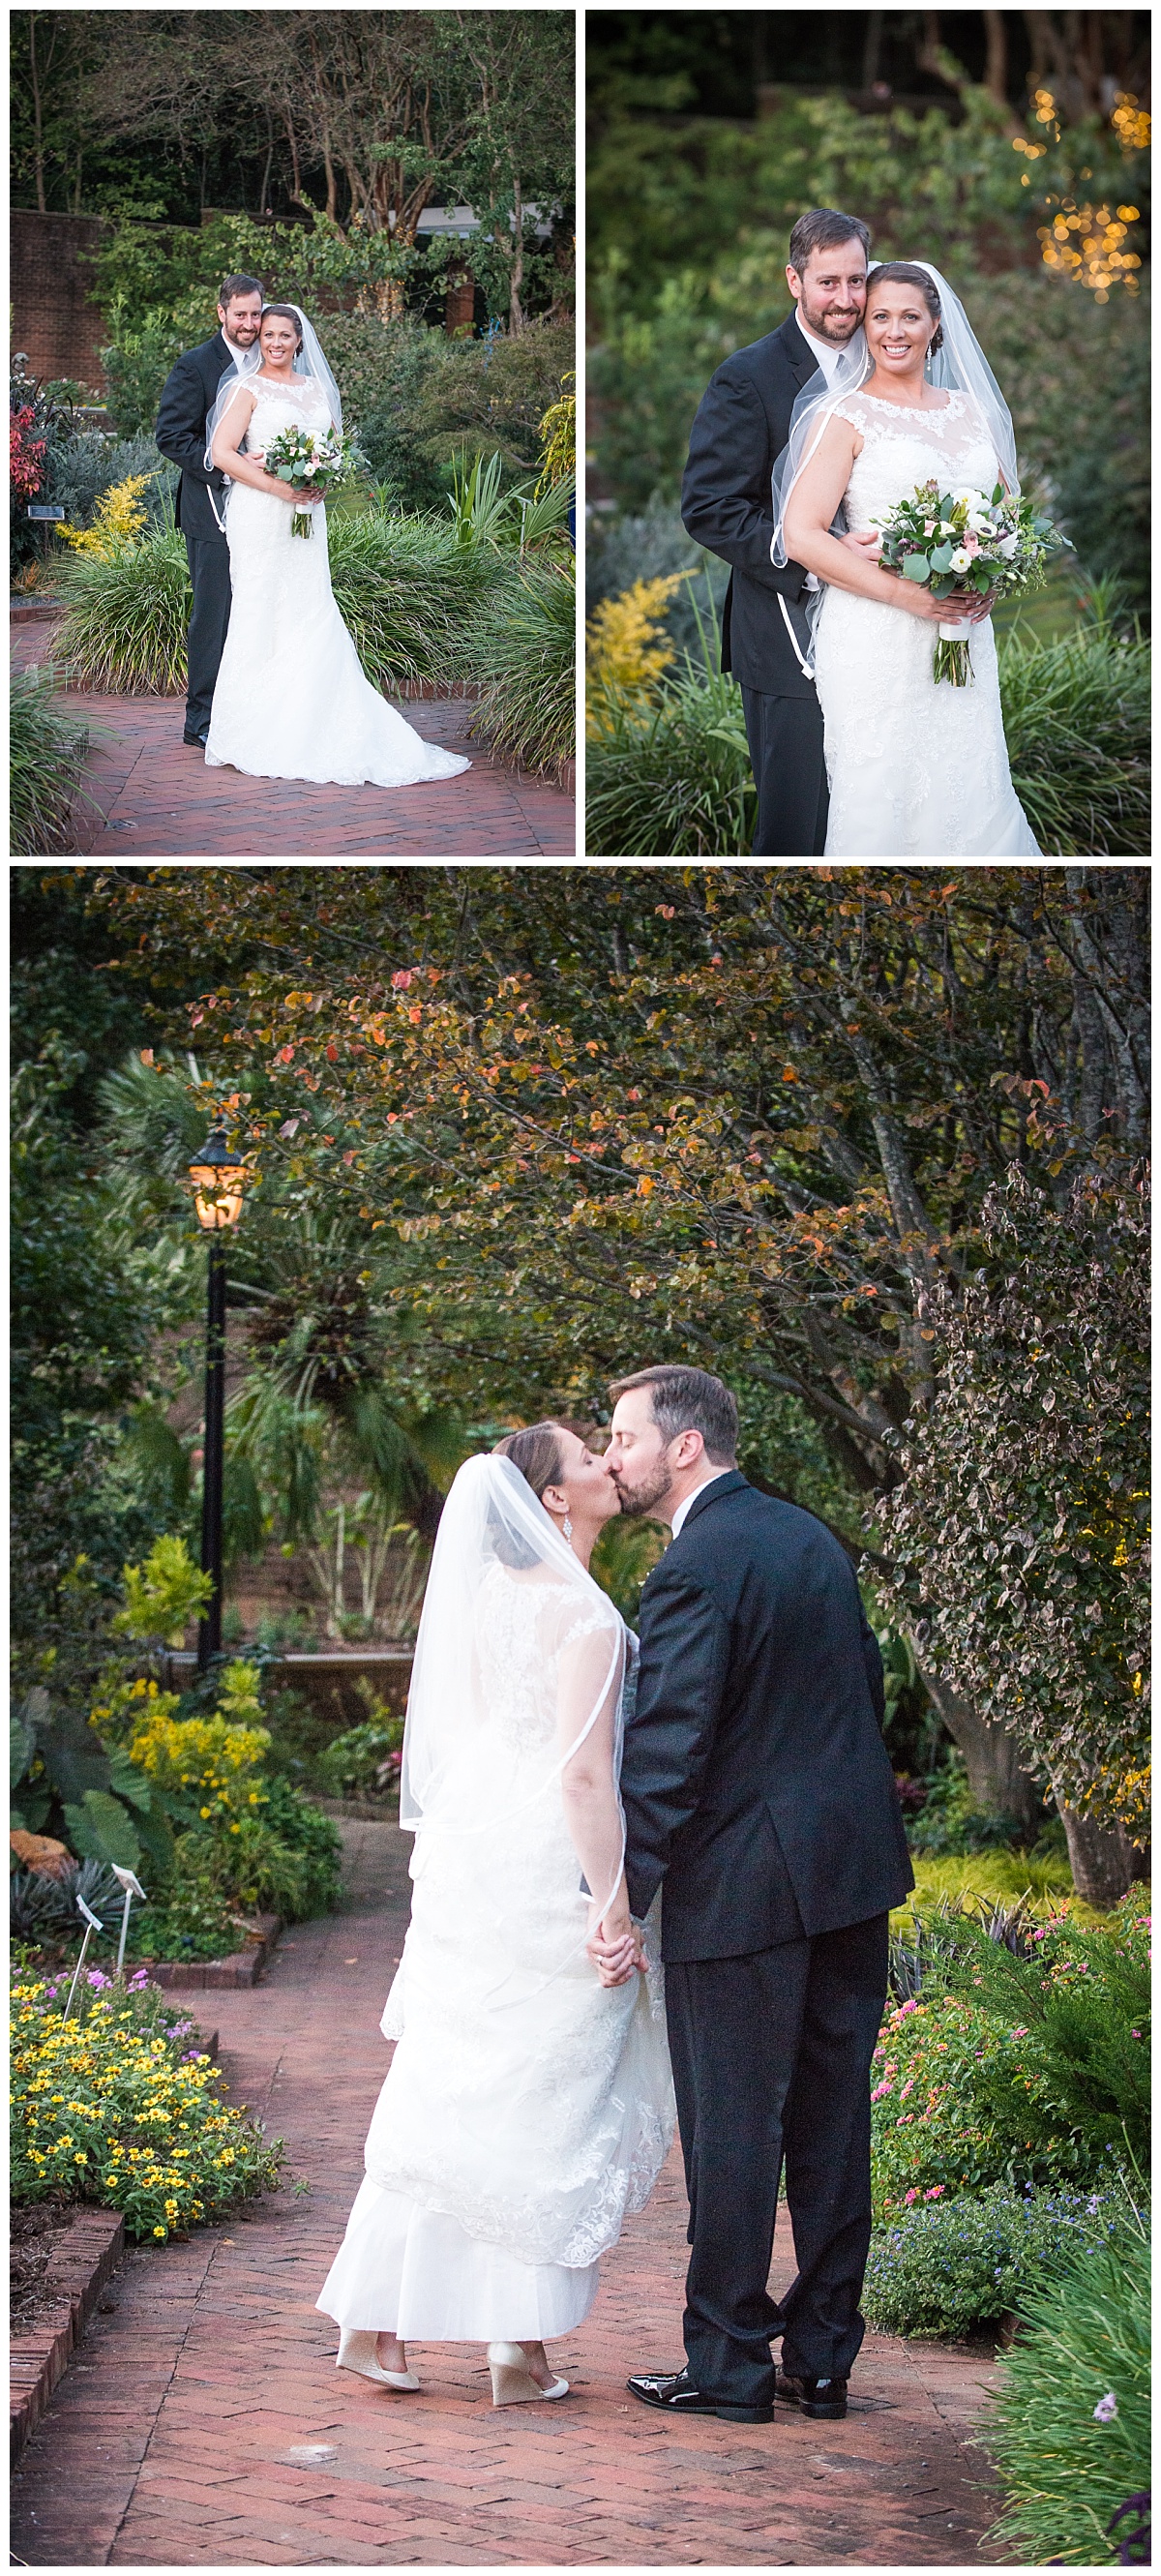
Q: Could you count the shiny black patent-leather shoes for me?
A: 3